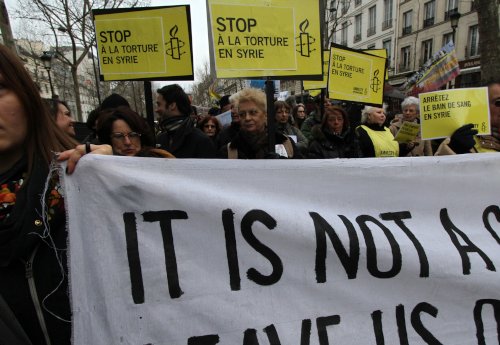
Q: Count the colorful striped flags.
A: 1